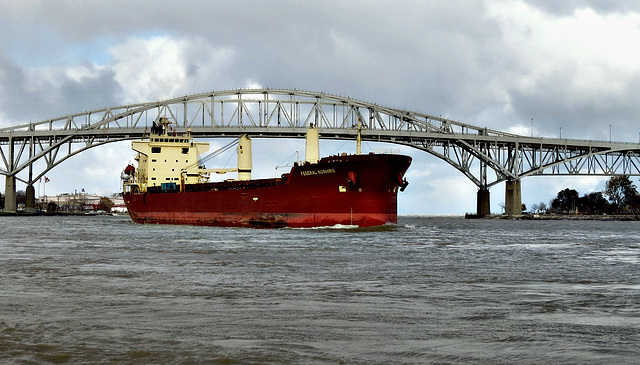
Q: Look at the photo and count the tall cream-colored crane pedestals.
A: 2